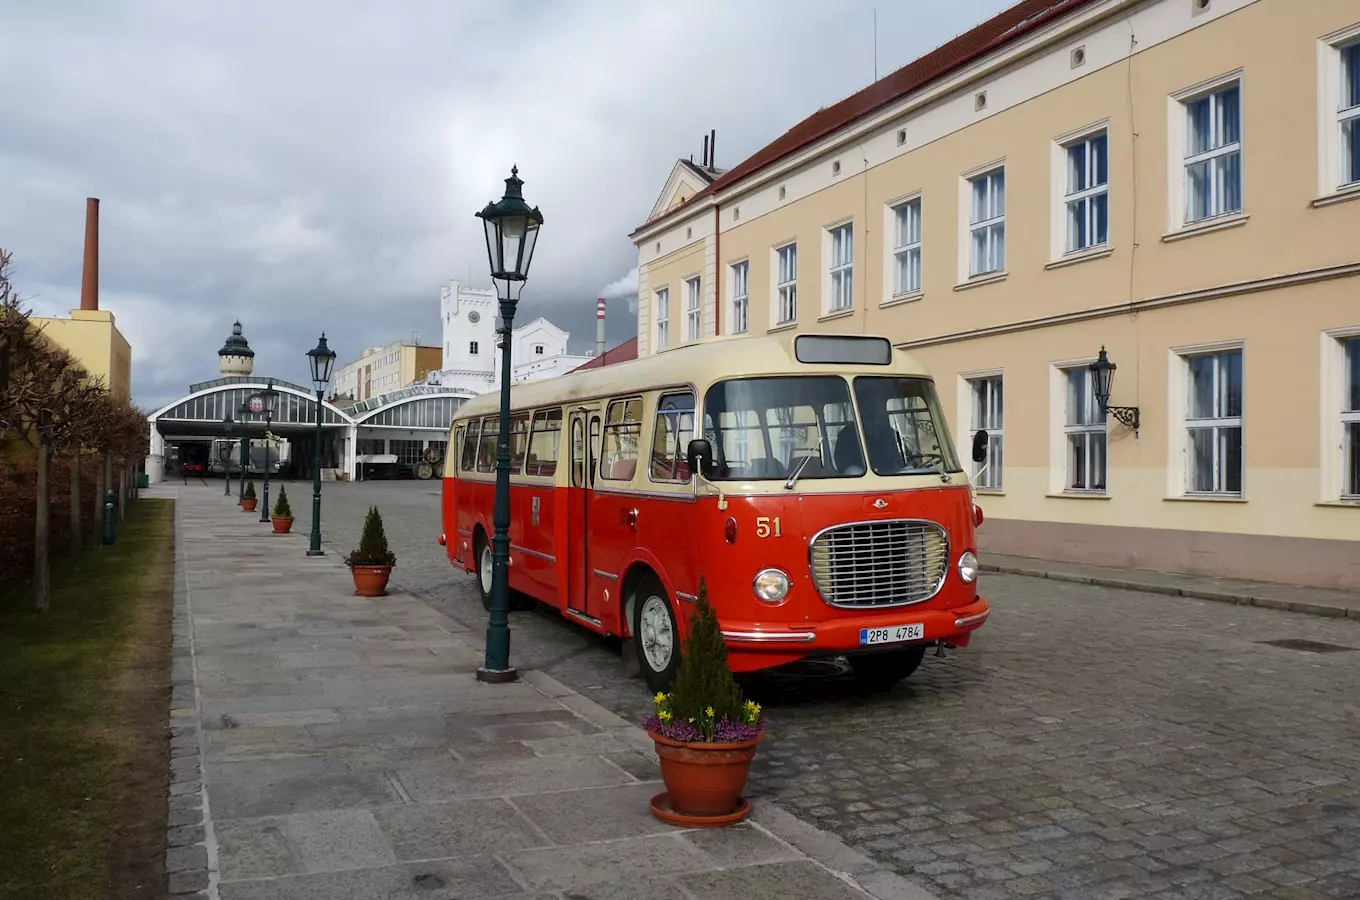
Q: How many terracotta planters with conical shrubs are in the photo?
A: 4